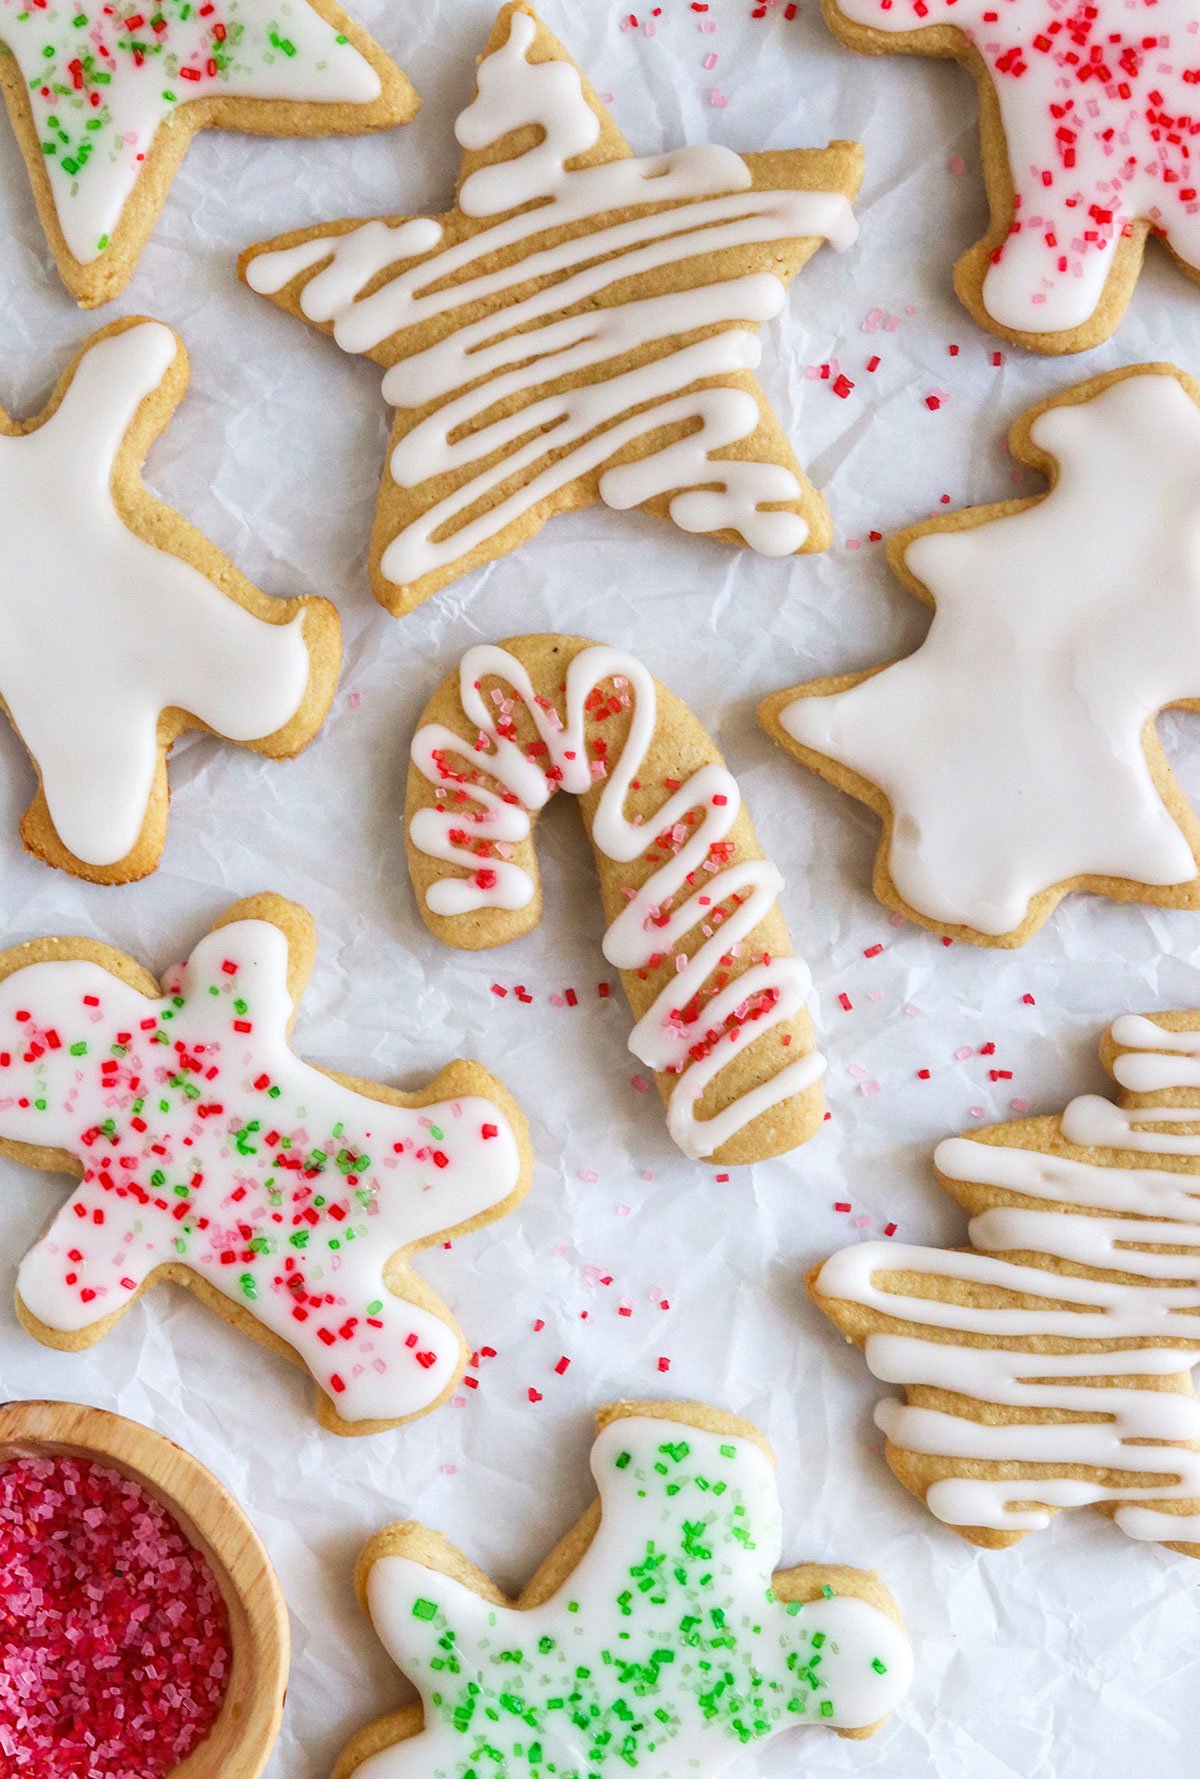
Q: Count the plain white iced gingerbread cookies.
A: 1